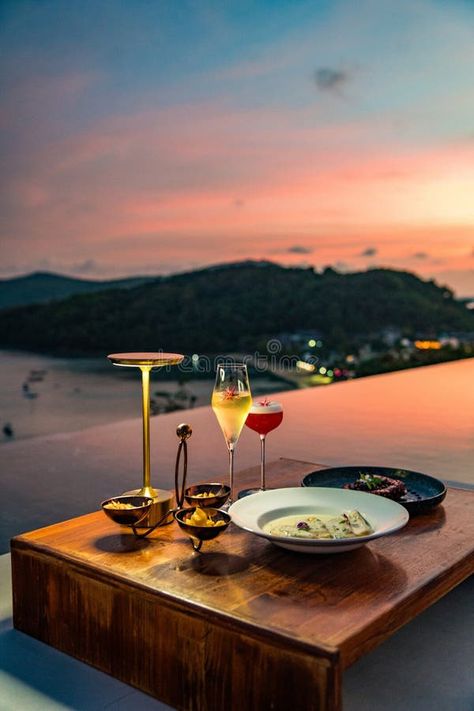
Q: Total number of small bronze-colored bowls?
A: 3